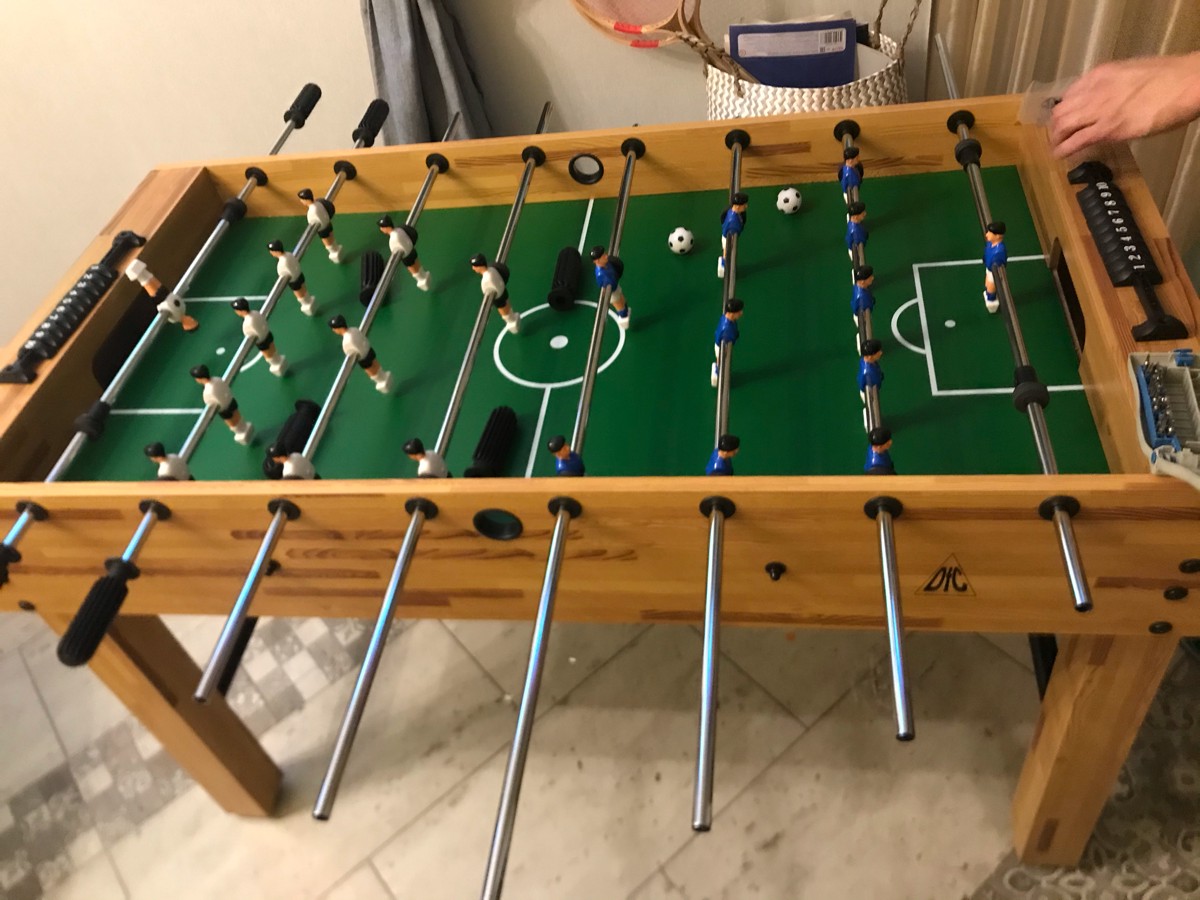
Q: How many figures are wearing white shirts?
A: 11